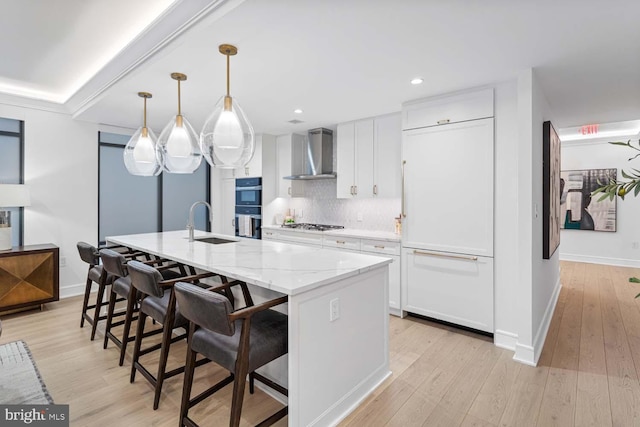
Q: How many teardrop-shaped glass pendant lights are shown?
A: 3